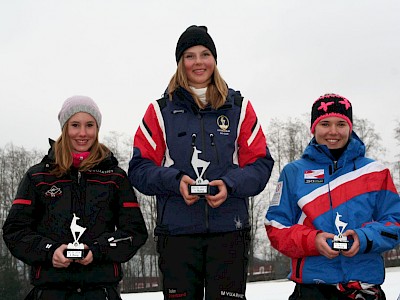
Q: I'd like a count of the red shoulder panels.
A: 2